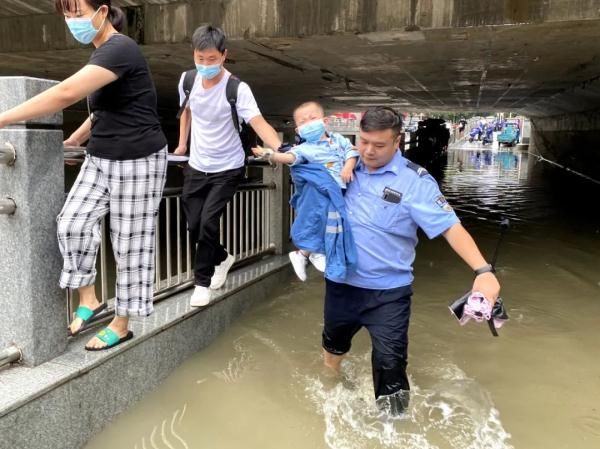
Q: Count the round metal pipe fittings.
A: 3